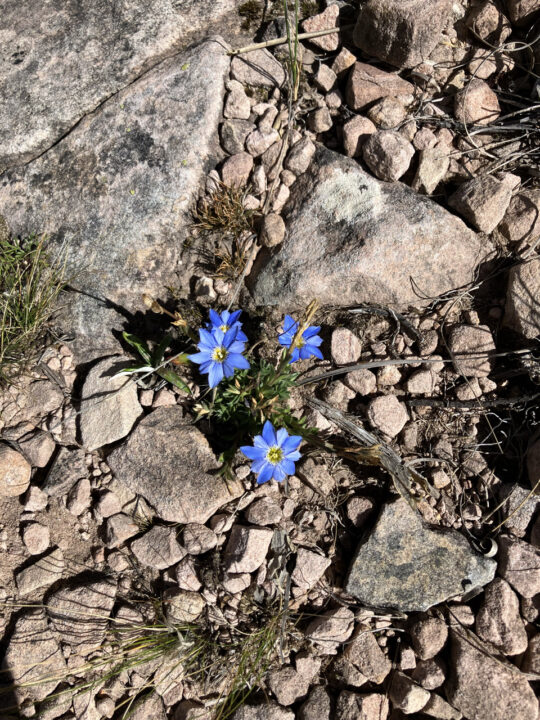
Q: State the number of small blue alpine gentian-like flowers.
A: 4